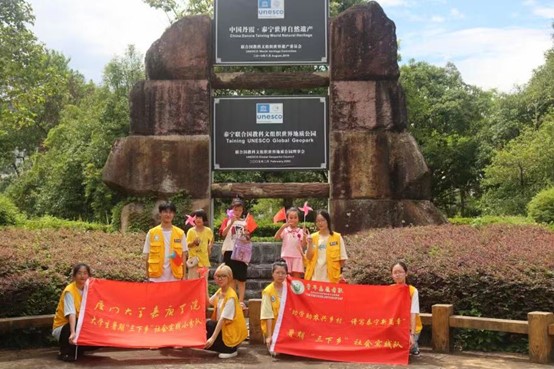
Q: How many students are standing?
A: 5